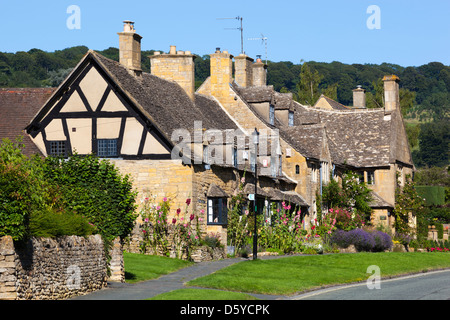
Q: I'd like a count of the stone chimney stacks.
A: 7